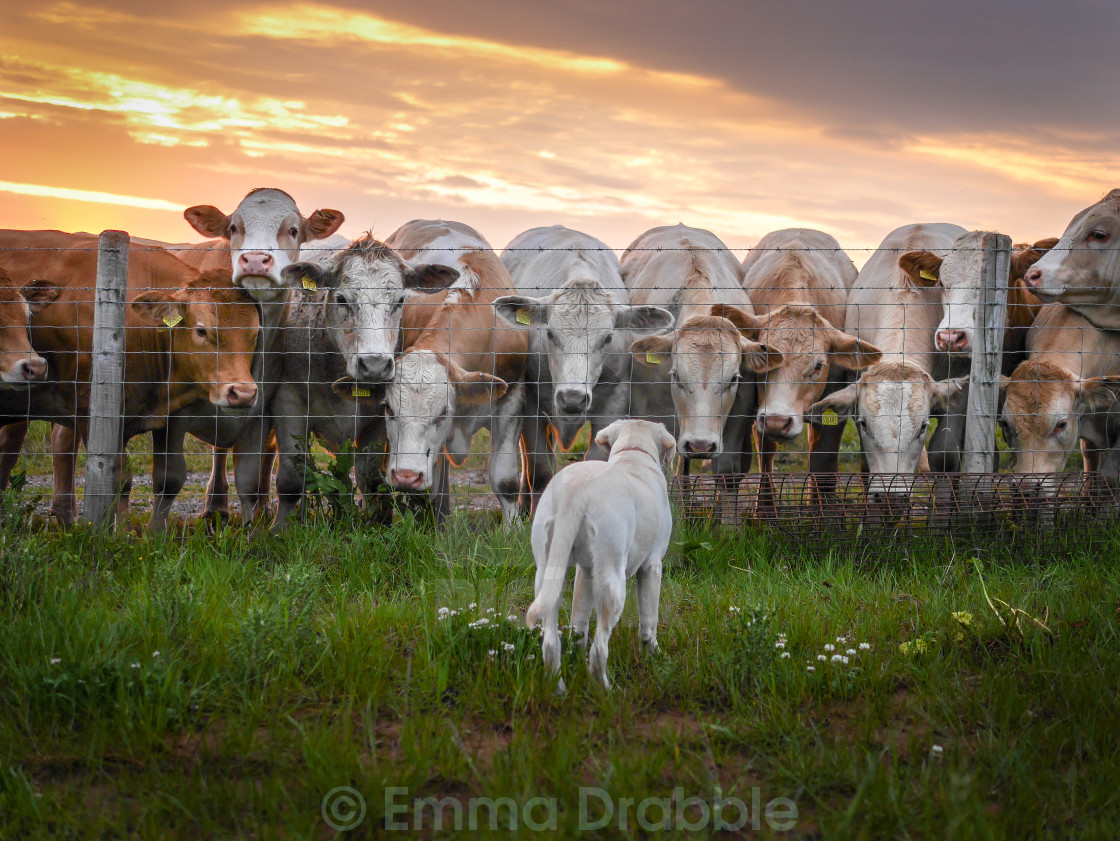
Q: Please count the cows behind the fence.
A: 12